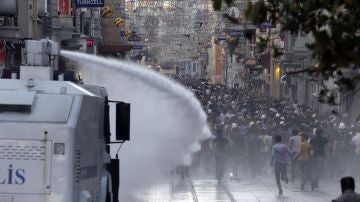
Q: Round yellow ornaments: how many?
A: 3